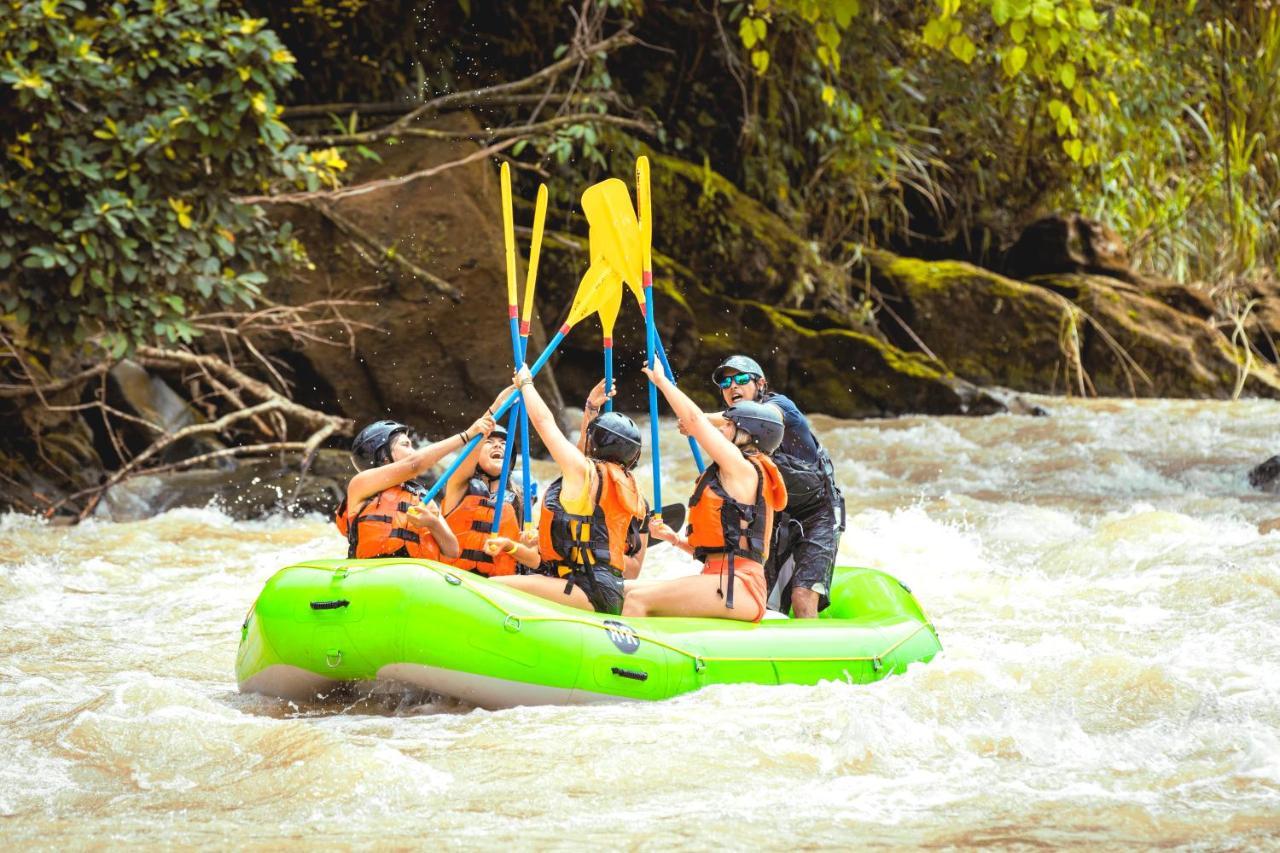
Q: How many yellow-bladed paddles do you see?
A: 6